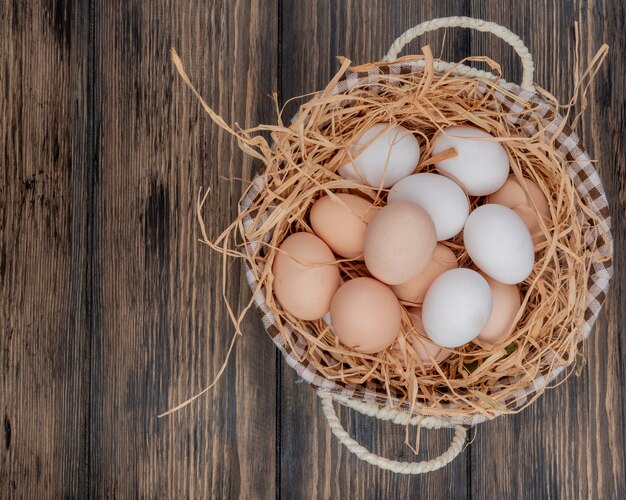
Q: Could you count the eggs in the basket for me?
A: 13